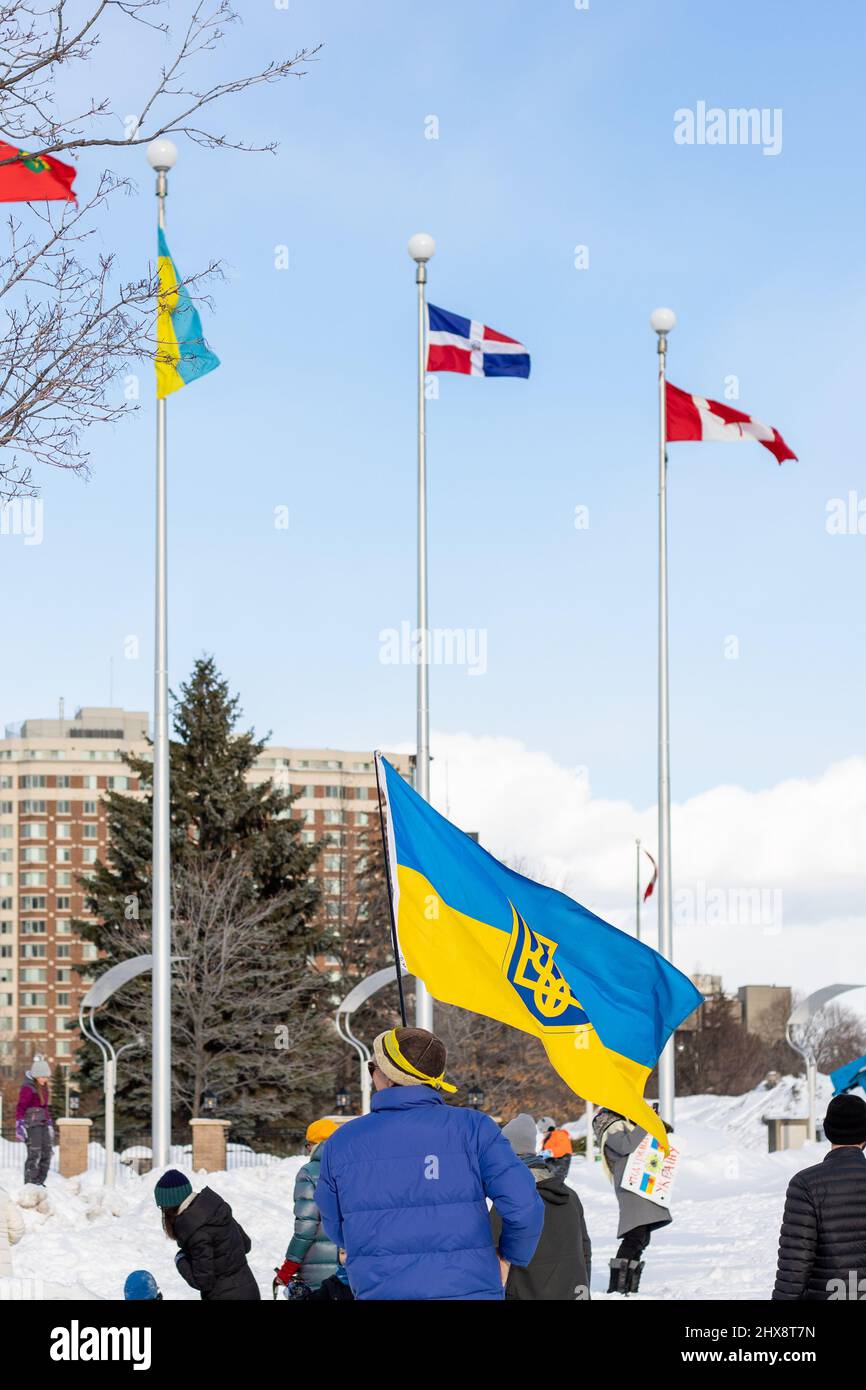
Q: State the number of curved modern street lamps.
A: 3